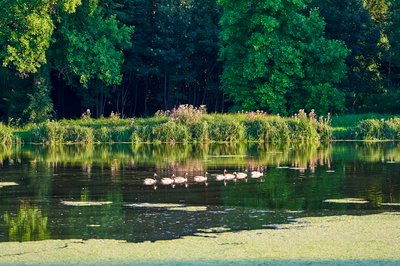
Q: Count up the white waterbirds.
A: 8